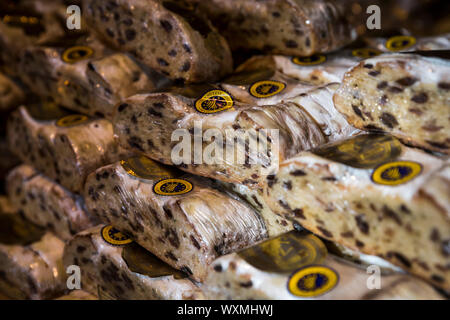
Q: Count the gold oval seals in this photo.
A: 11